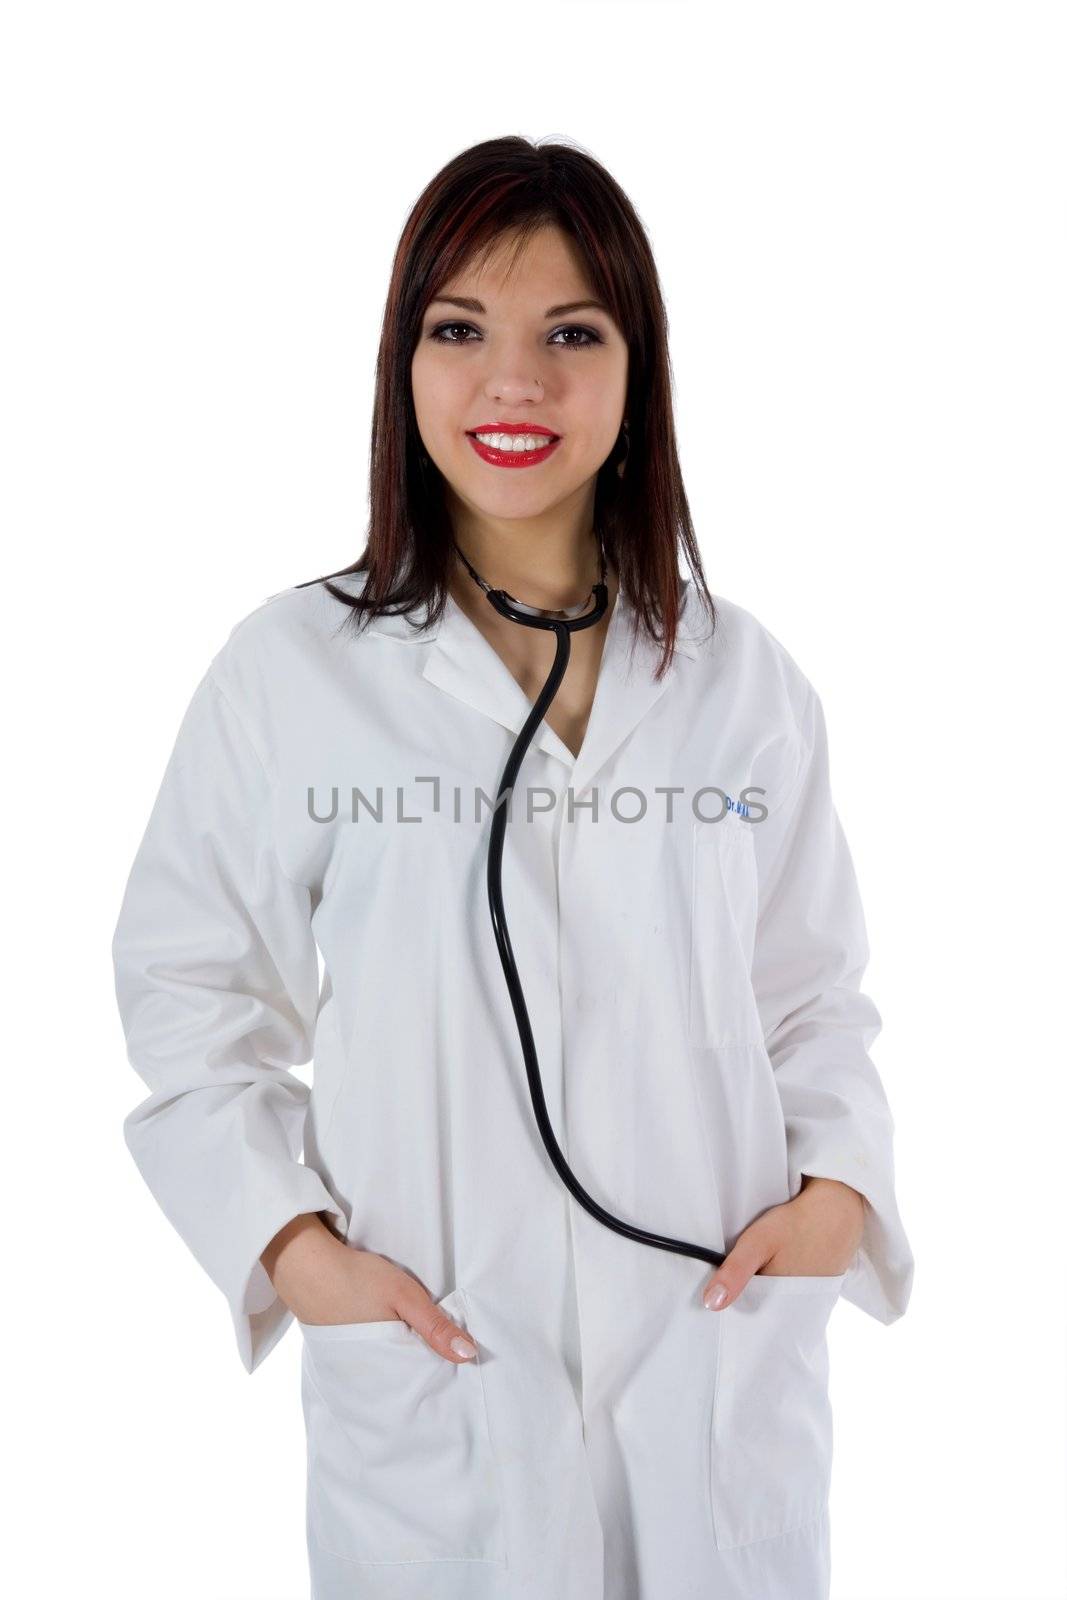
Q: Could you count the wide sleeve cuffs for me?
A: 2